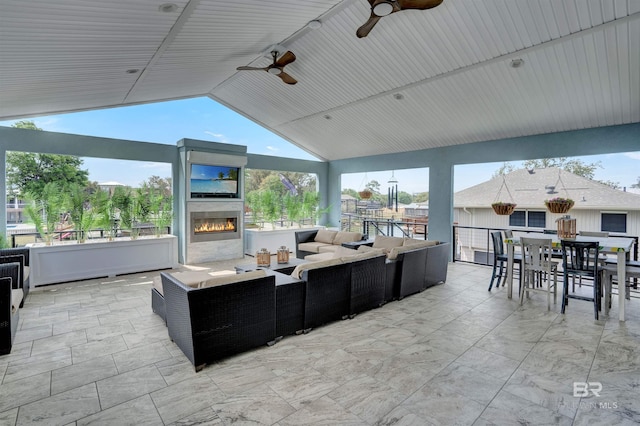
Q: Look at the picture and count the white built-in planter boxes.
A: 2